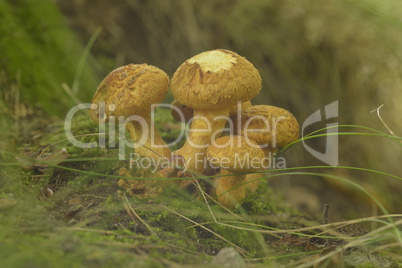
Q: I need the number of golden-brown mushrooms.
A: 4